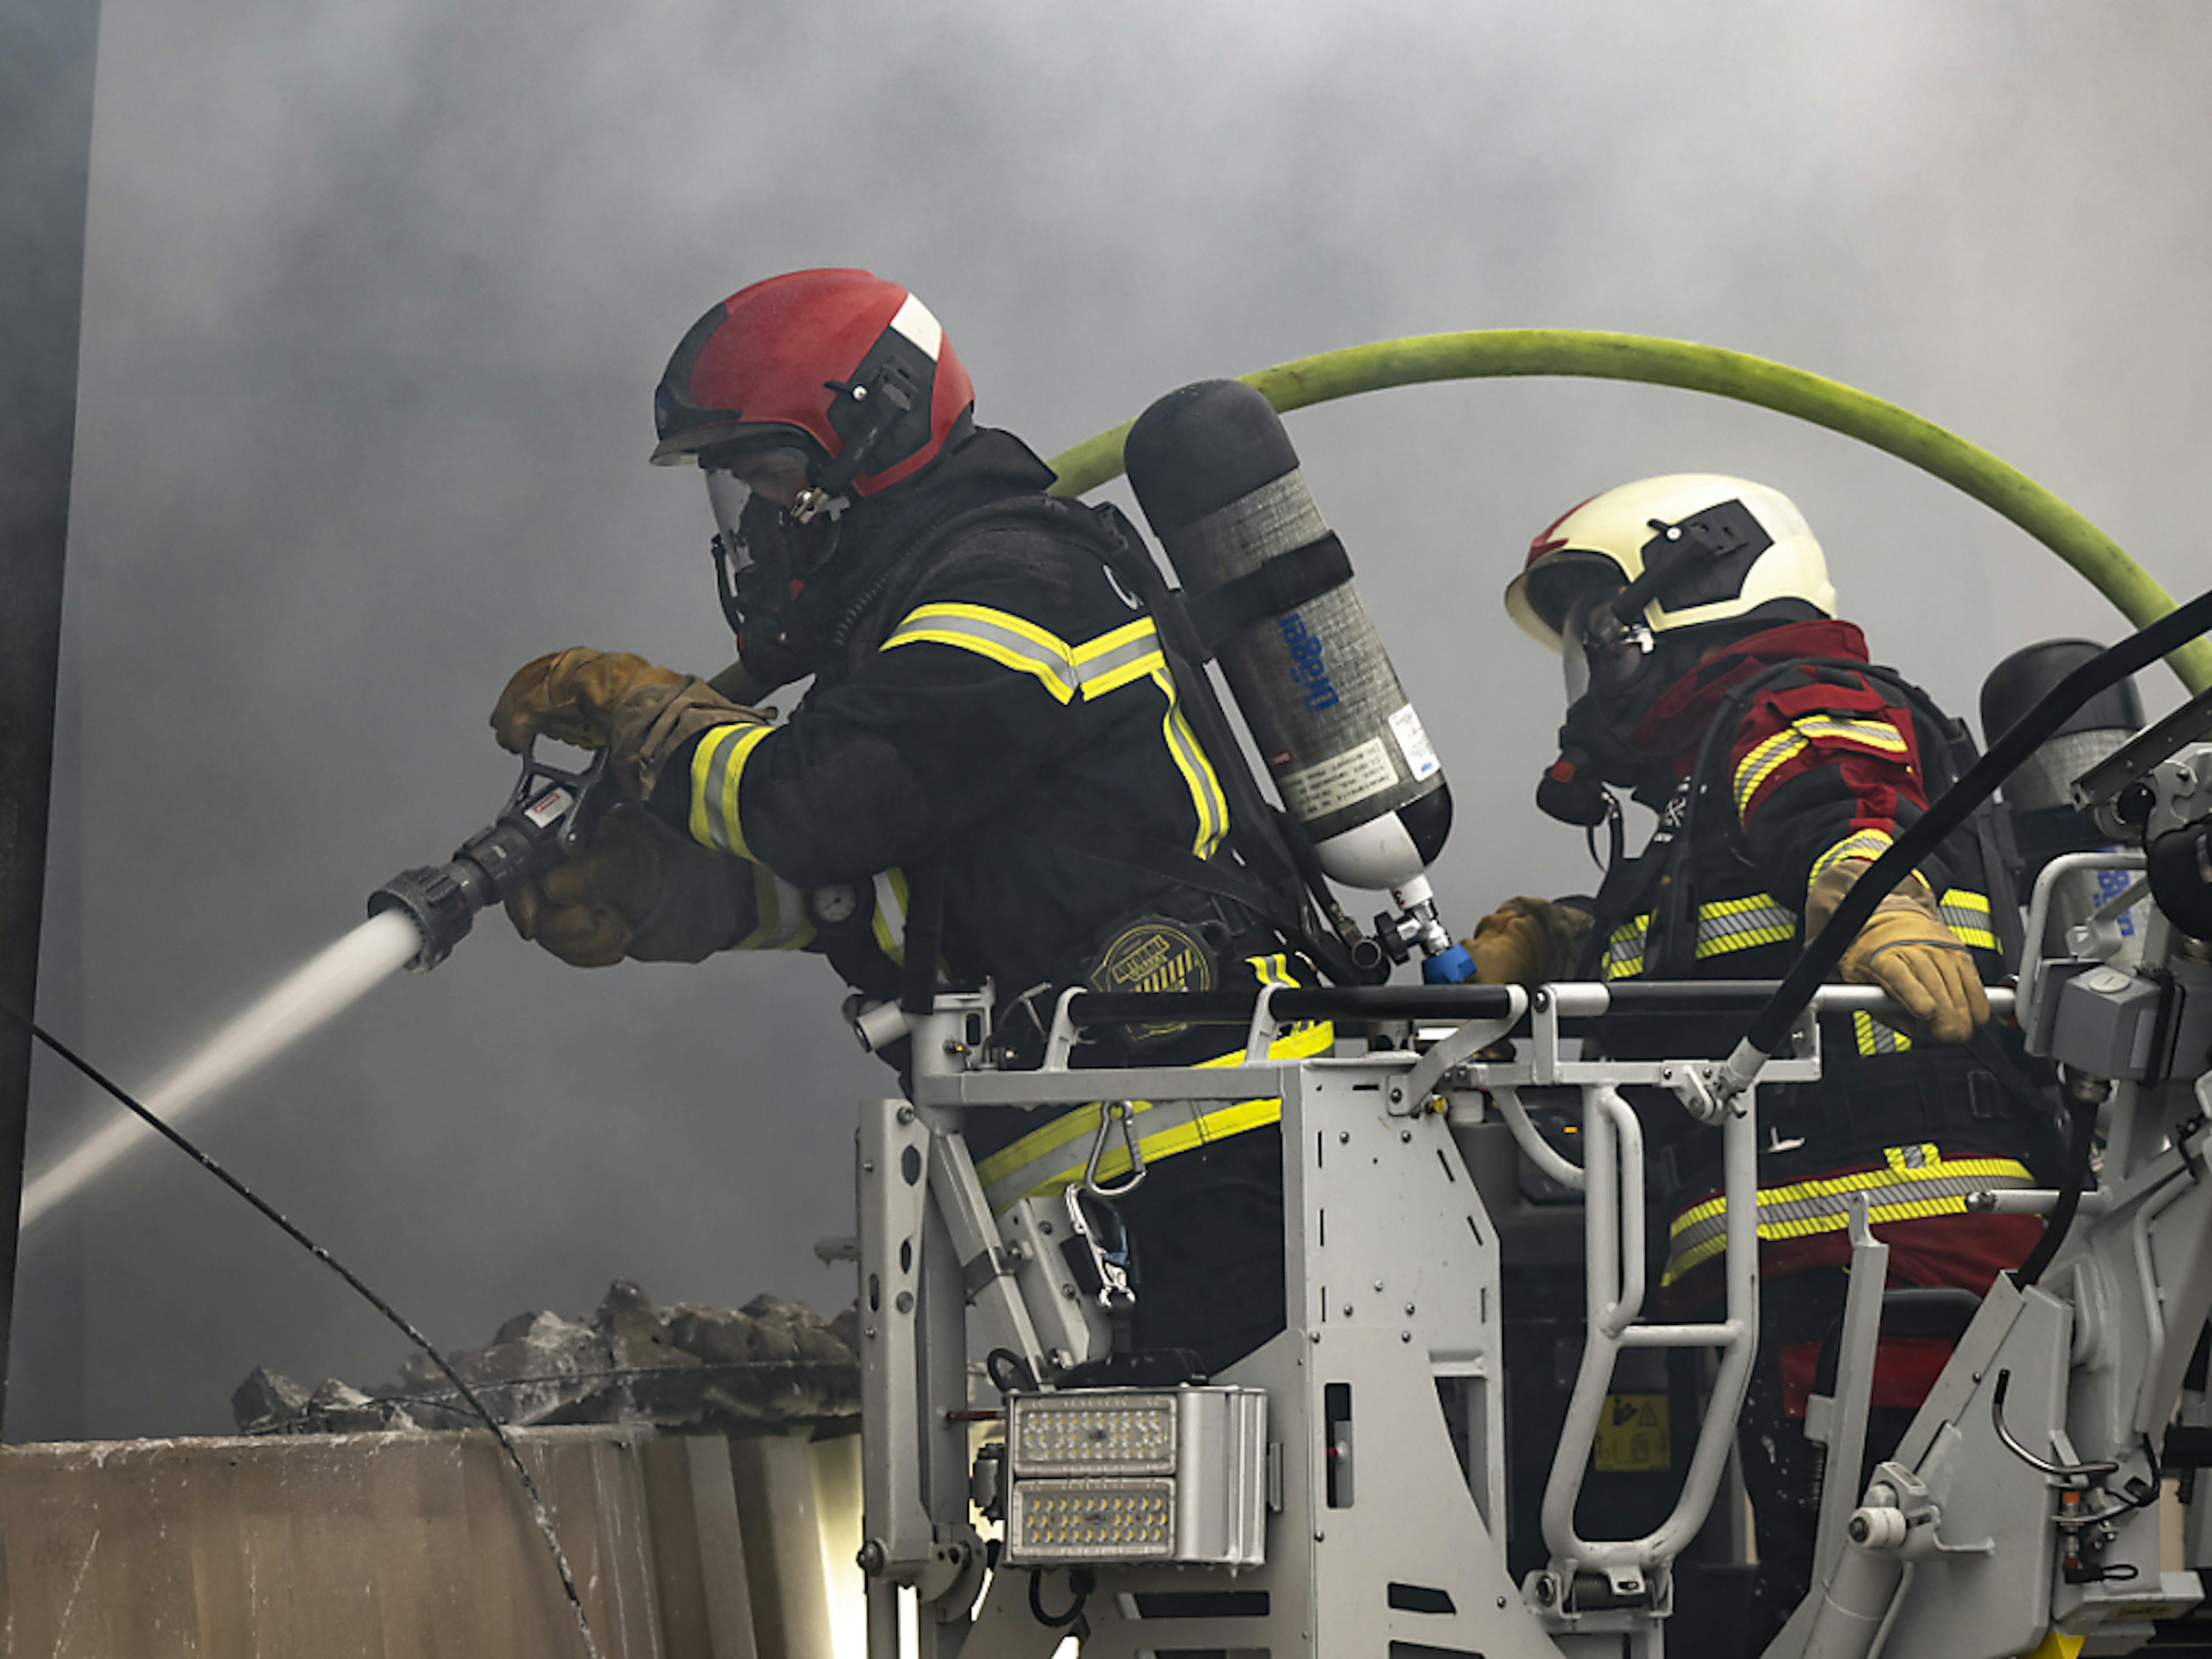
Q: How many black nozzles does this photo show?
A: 1